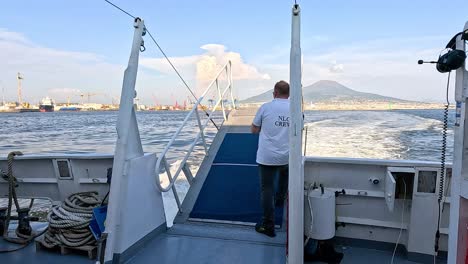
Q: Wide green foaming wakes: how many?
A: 0